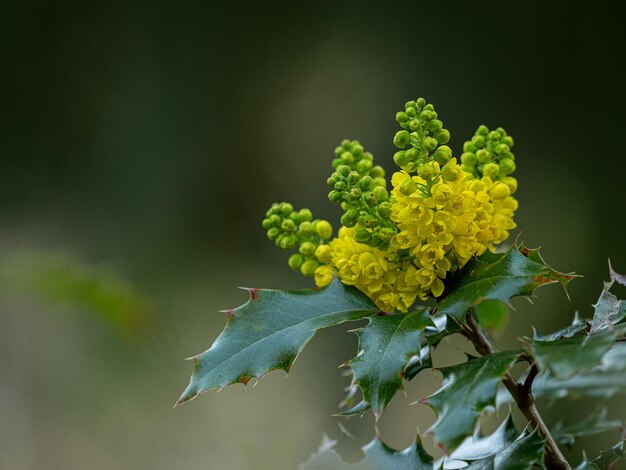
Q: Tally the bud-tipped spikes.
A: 5